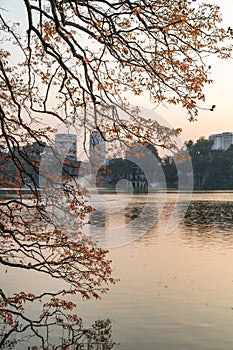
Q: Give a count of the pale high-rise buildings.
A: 3